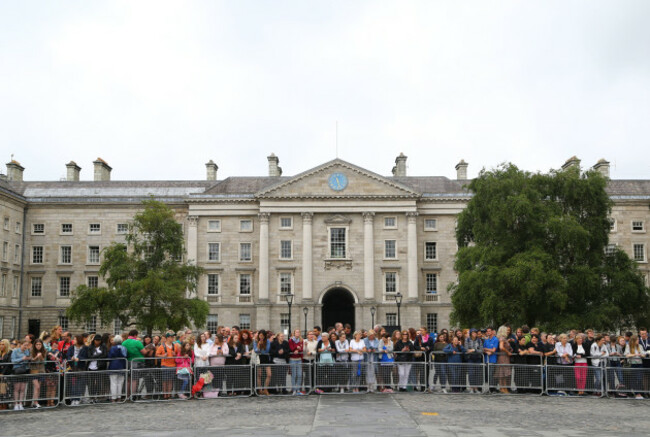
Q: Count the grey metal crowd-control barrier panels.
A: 11